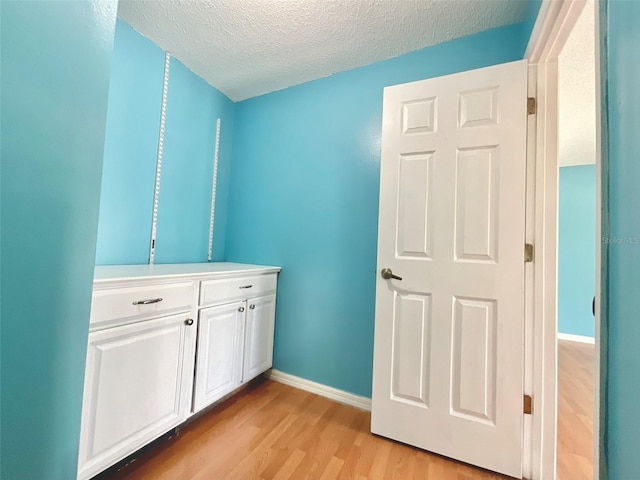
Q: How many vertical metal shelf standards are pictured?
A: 2